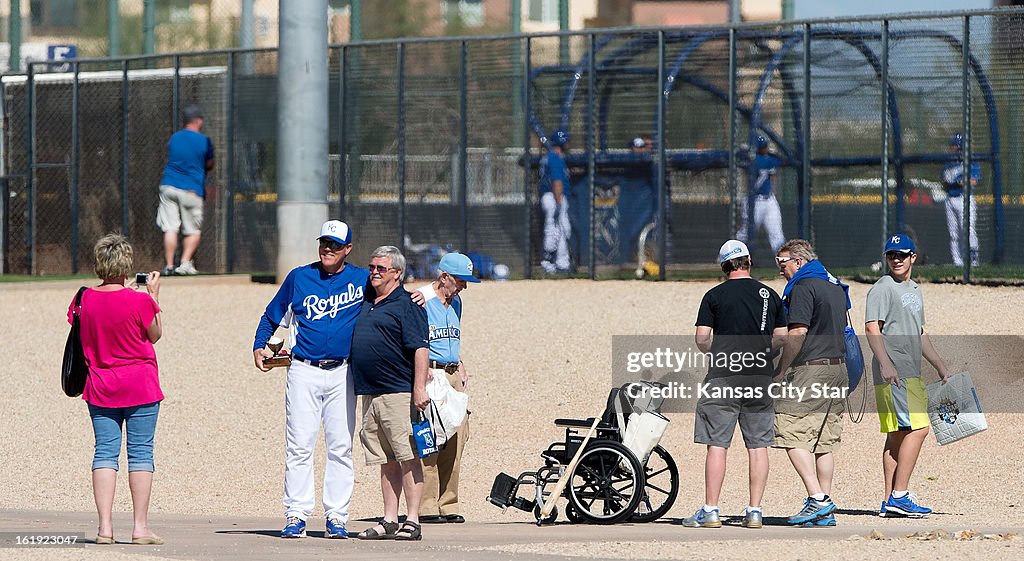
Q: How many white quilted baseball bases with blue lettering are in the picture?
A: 1